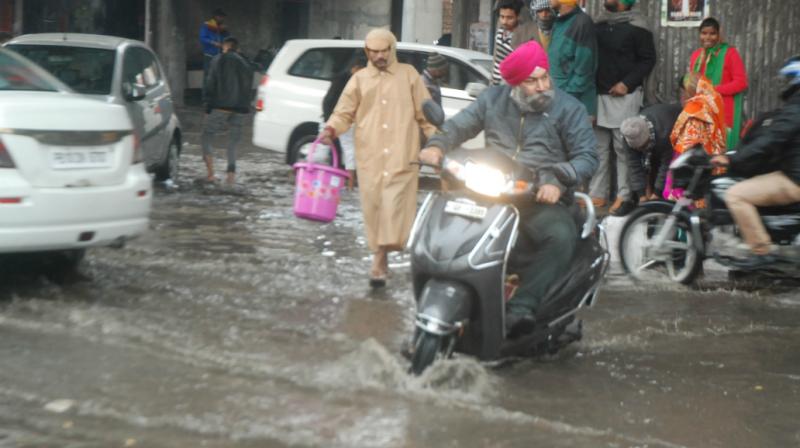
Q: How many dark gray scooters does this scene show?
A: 1